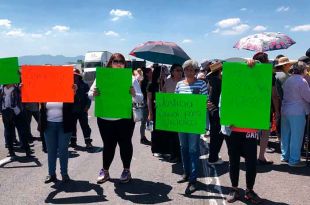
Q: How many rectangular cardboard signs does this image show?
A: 5